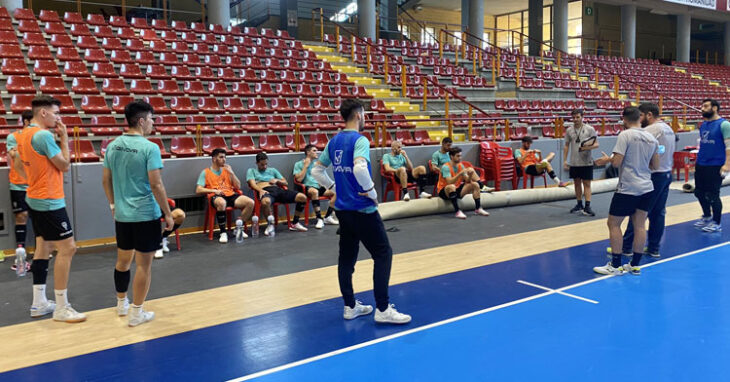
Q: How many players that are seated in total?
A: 8